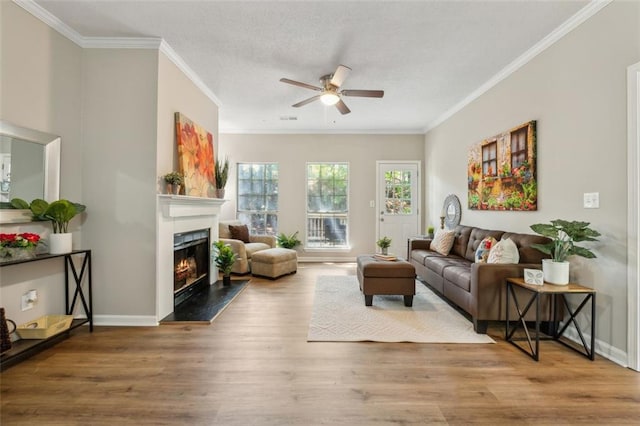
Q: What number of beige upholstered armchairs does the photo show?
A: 1